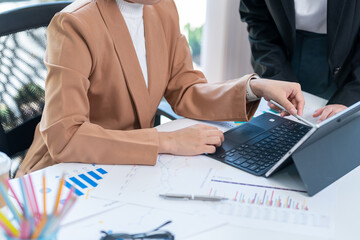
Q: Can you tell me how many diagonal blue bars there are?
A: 5